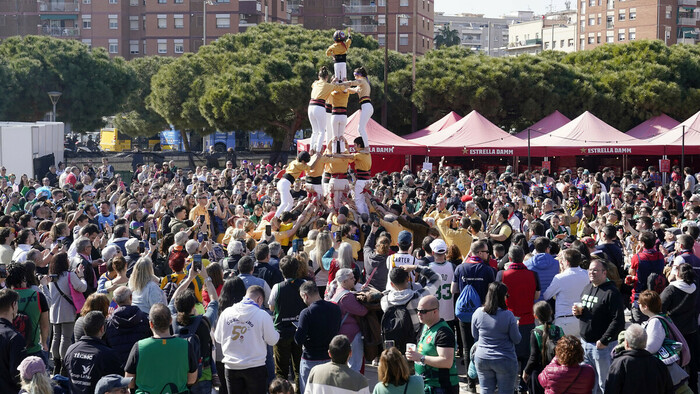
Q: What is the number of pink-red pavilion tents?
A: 7